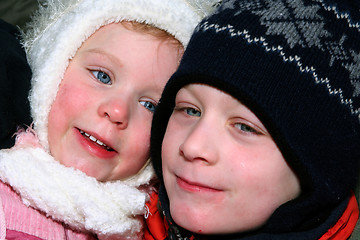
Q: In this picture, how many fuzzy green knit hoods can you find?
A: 0